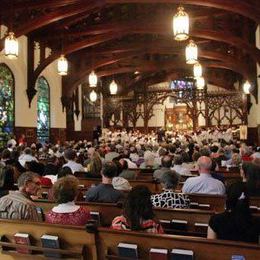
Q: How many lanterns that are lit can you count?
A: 10